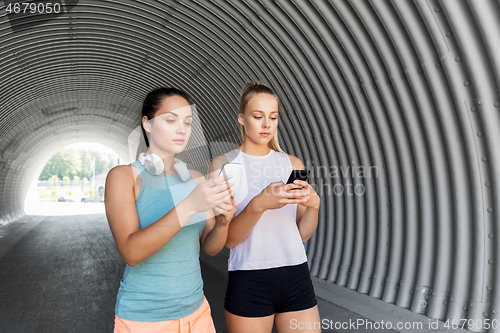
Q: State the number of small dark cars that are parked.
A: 2